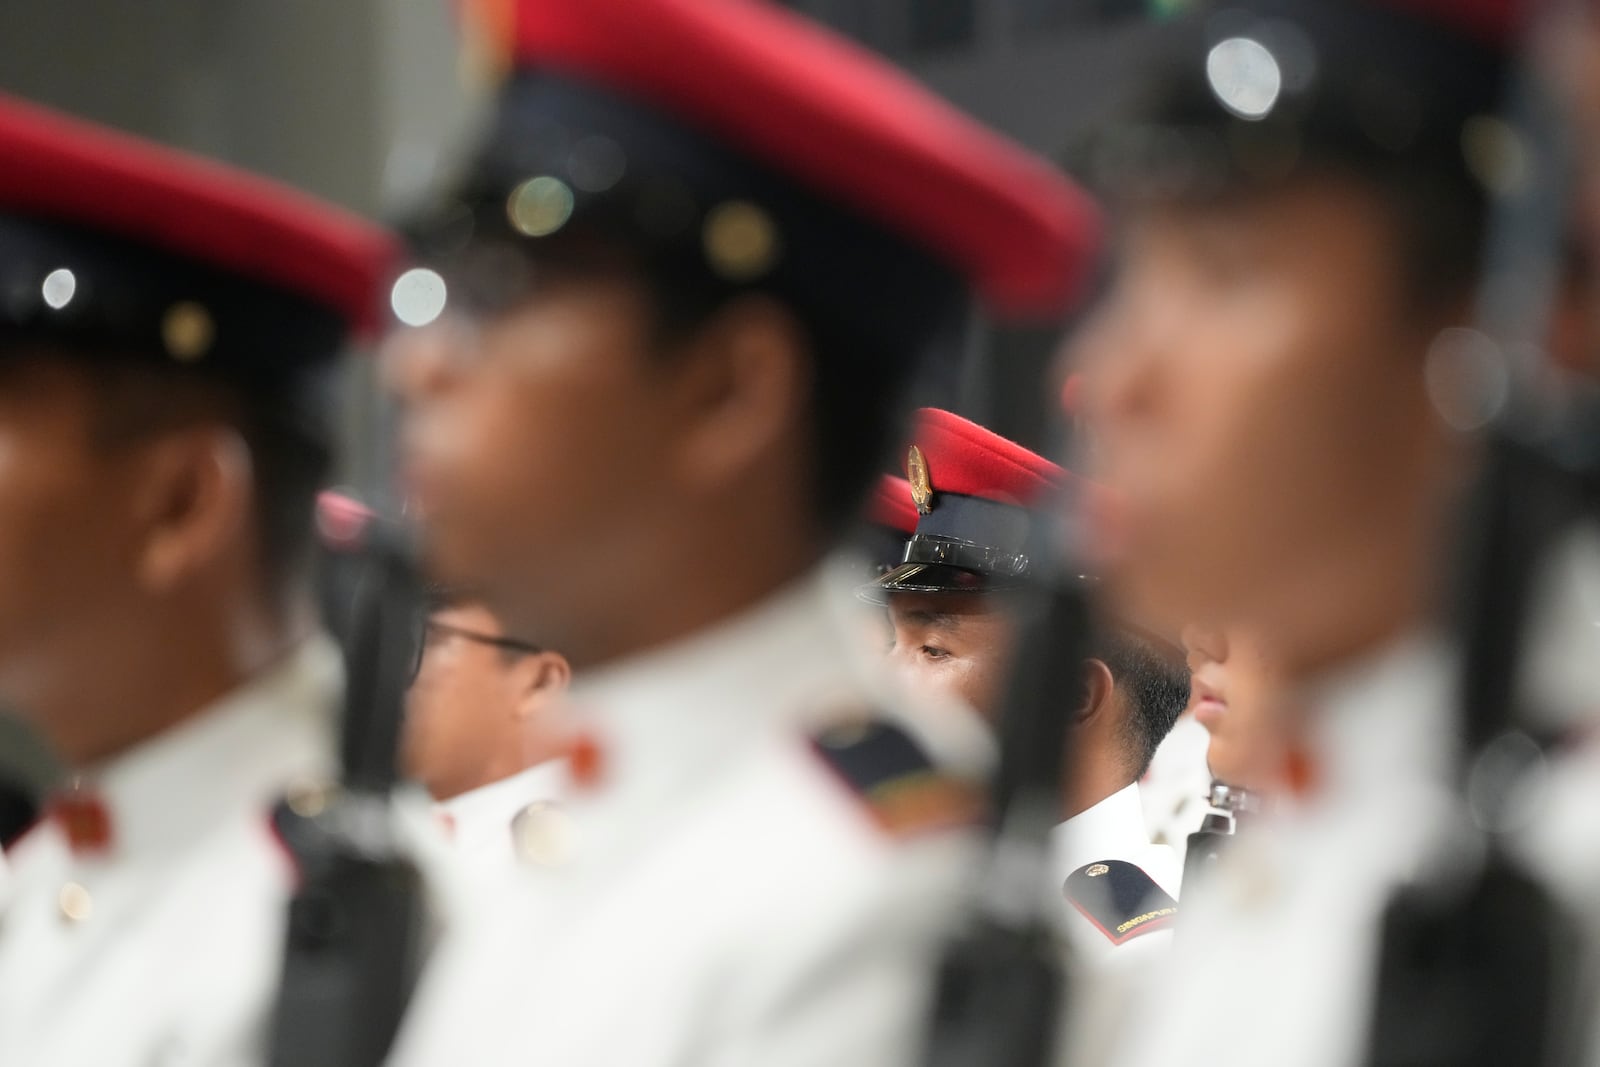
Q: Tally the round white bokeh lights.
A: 3